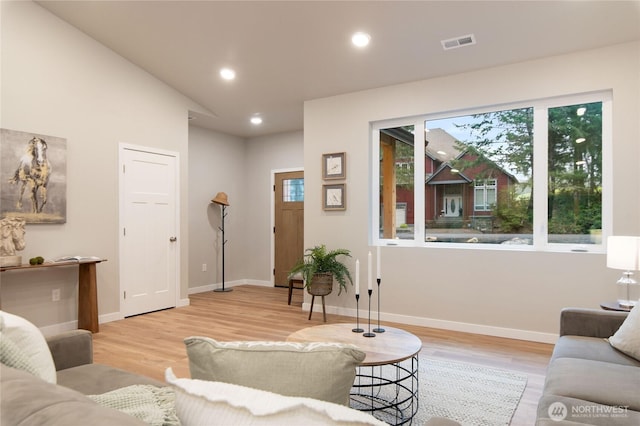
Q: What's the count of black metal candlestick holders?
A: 3